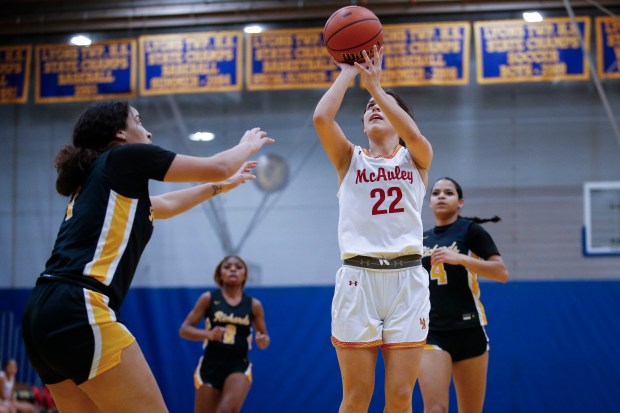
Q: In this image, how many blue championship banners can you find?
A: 7